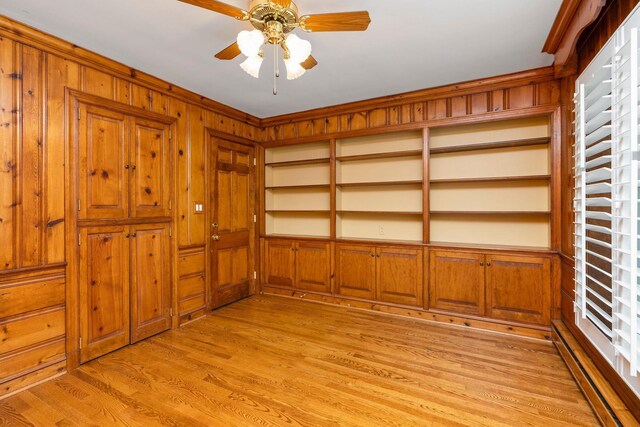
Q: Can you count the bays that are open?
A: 3